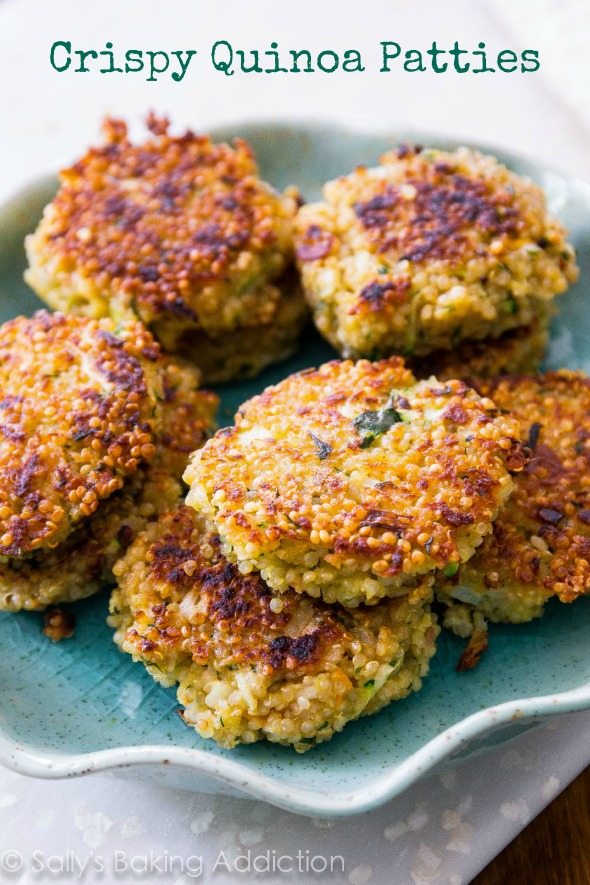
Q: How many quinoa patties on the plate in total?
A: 9